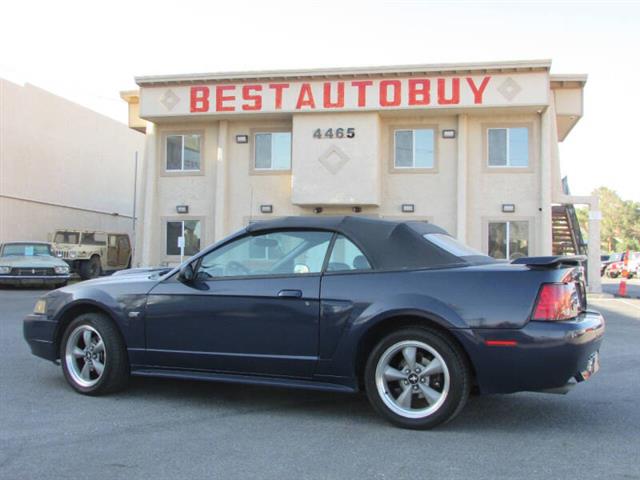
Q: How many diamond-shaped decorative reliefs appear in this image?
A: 3